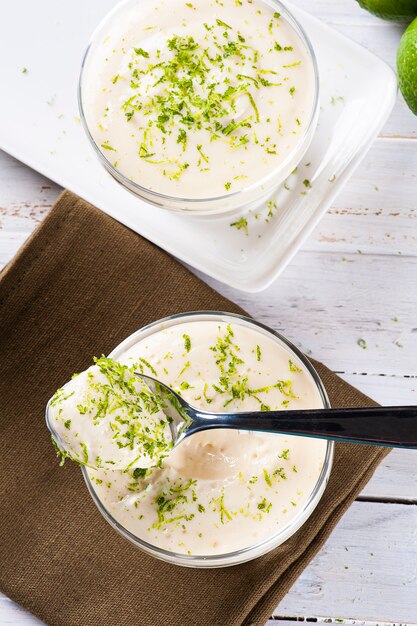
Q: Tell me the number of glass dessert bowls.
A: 2